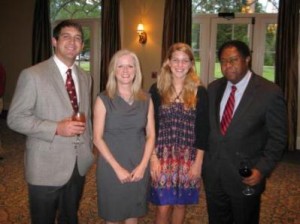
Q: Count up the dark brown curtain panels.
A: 4